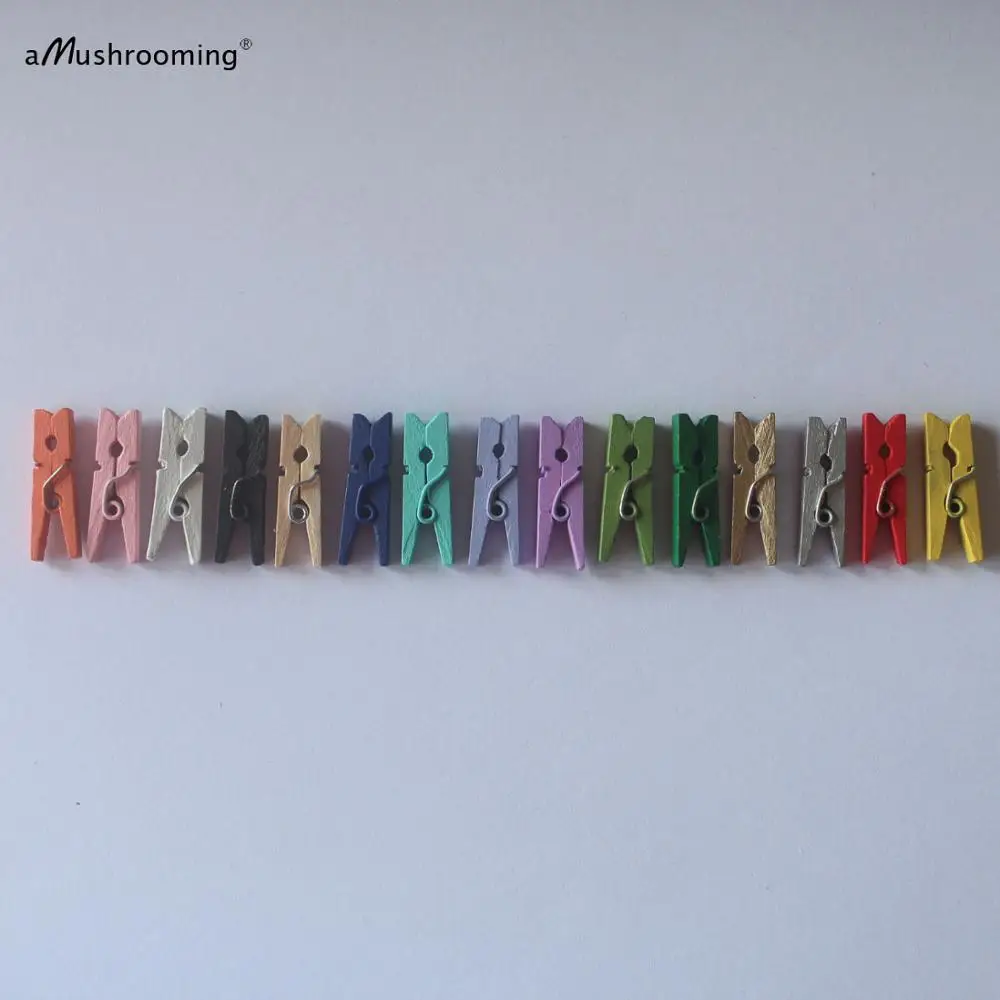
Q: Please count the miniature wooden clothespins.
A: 15